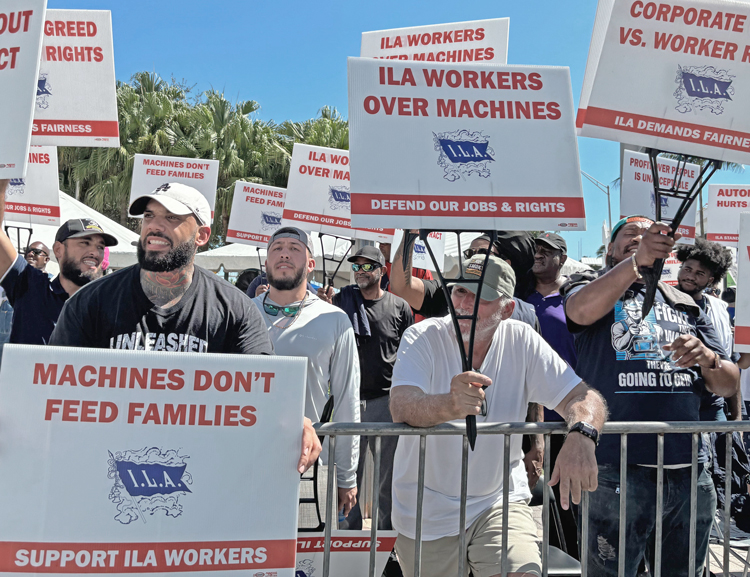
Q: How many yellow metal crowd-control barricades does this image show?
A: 0